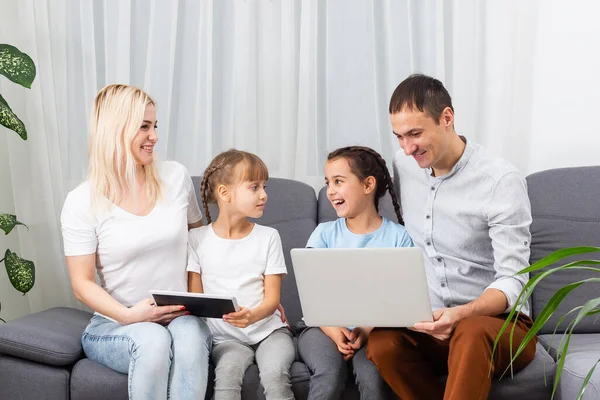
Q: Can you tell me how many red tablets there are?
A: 0